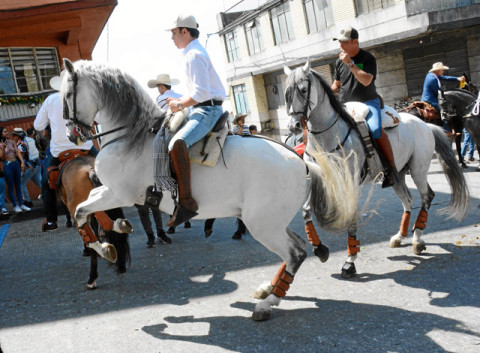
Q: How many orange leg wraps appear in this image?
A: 8